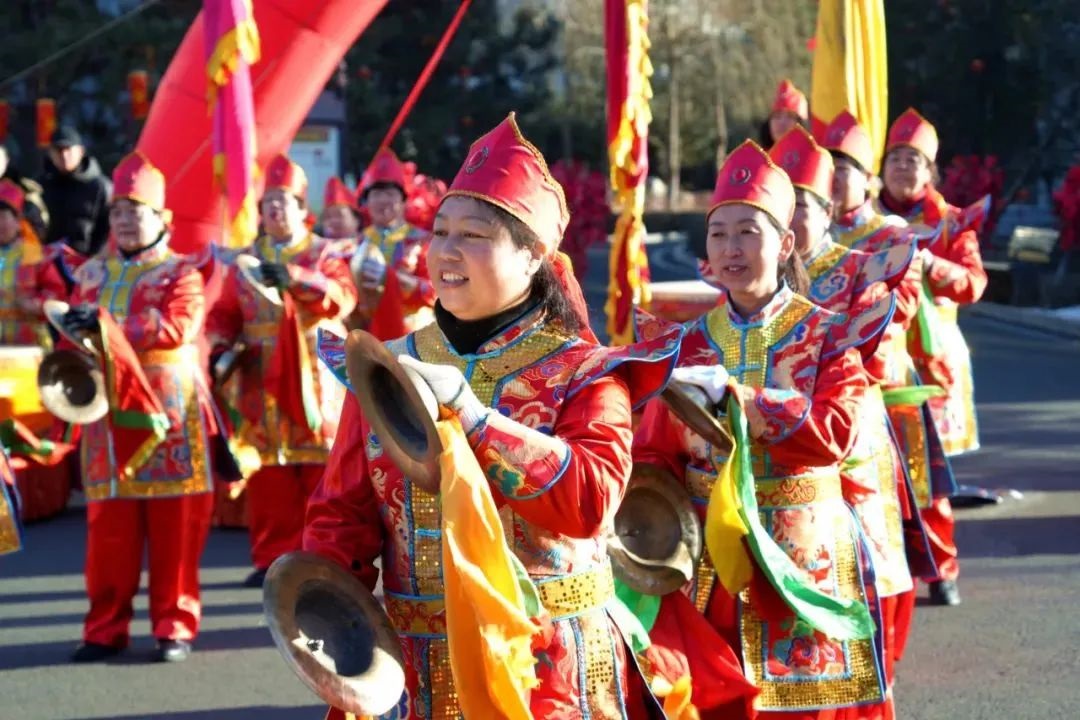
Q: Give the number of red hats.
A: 11